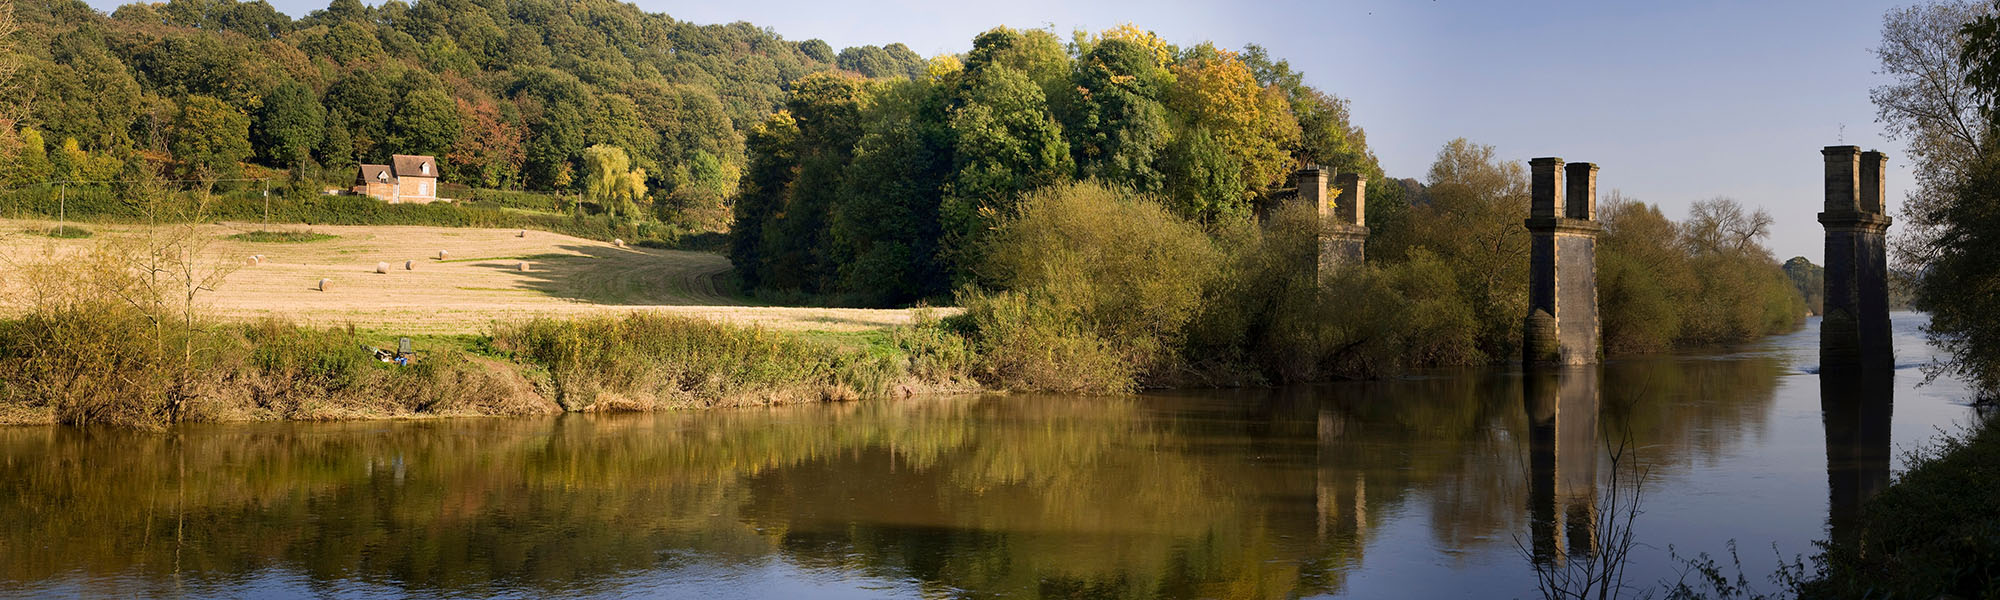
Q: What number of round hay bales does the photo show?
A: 9